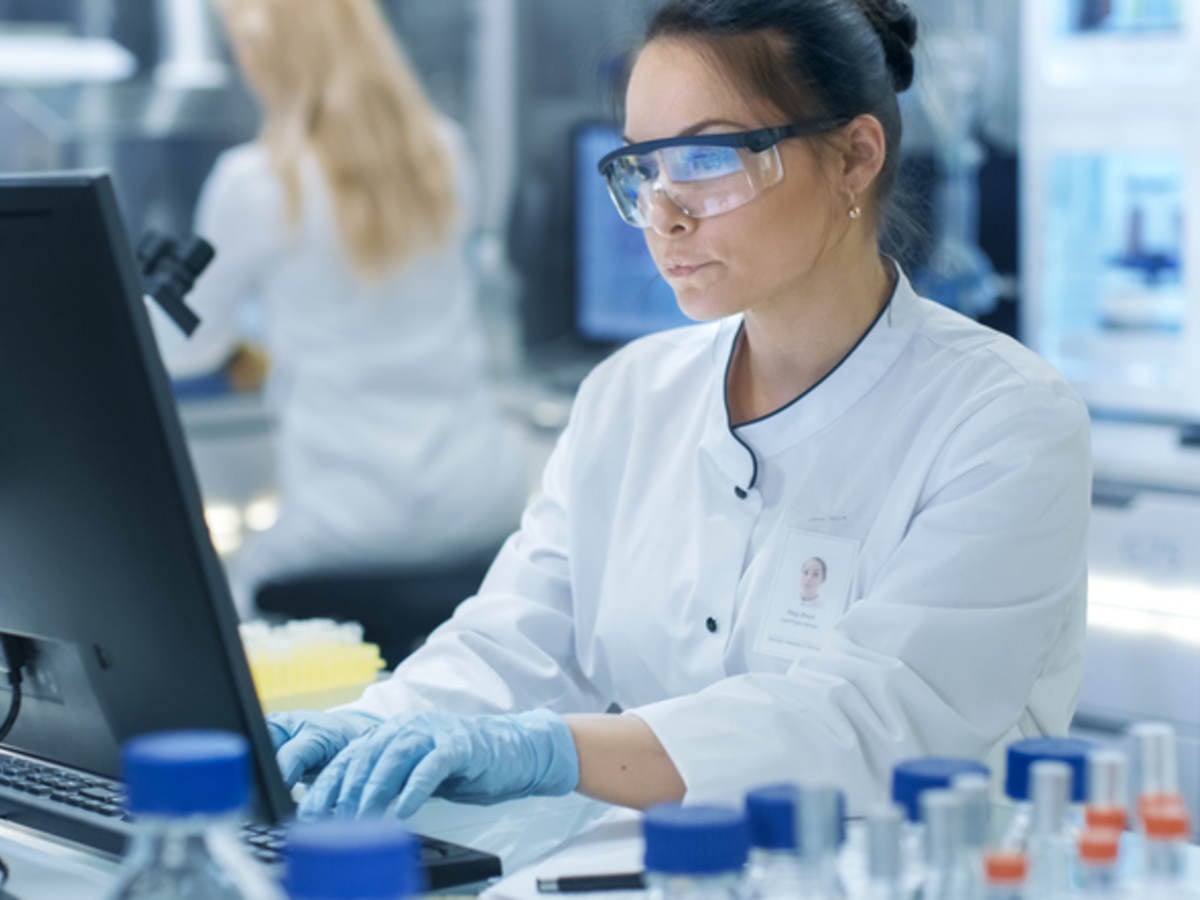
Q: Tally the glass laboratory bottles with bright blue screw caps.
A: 6